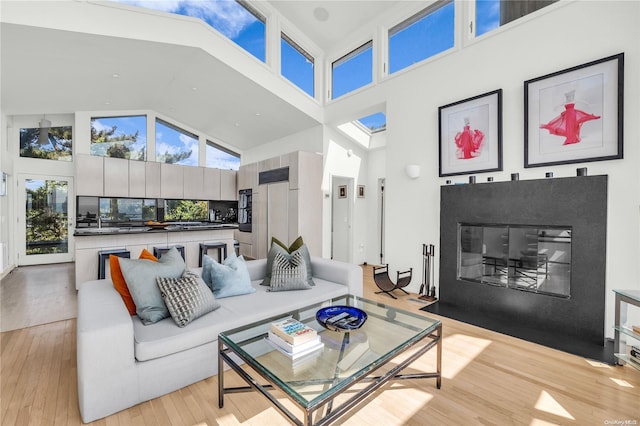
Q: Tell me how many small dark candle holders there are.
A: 6